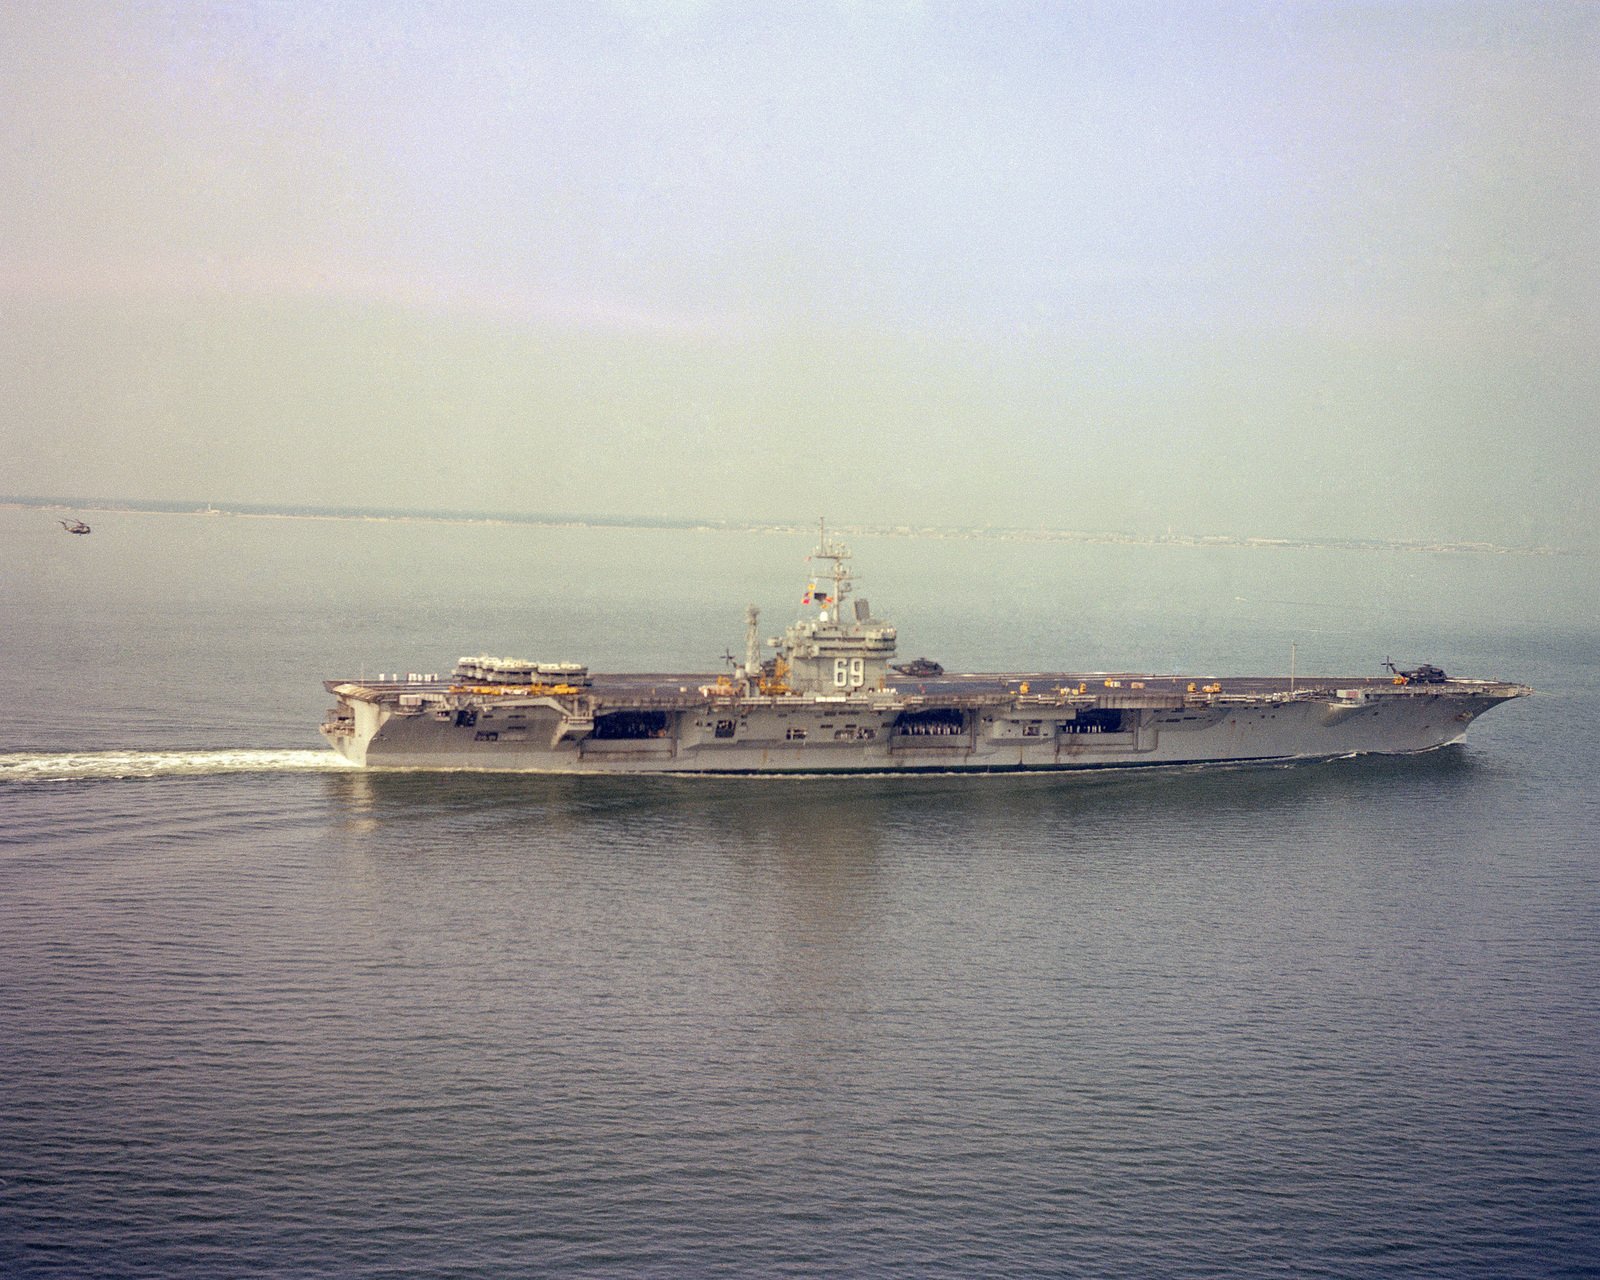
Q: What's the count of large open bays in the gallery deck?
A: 3